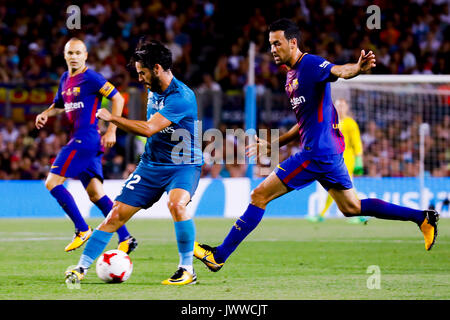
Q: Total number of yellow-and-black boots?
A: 6